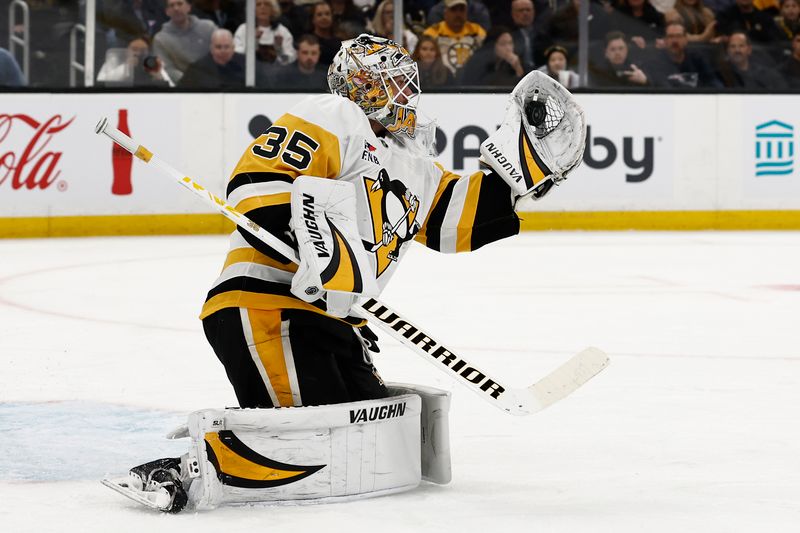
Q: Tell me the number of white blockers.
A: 1